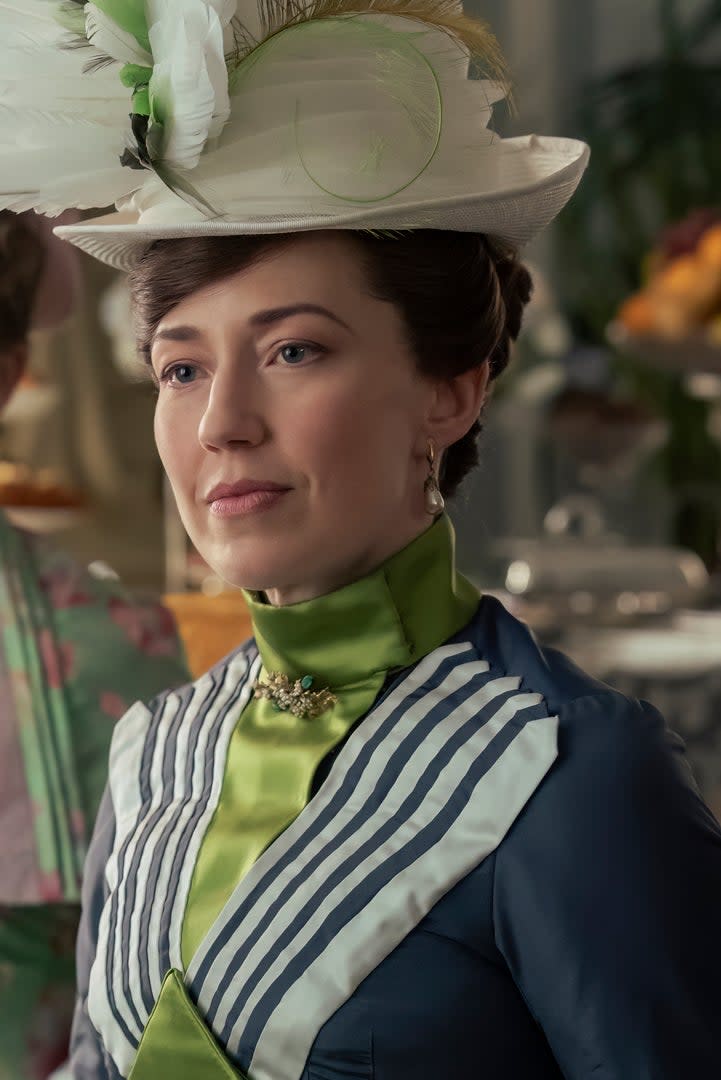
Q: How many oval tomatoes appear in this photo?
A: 0